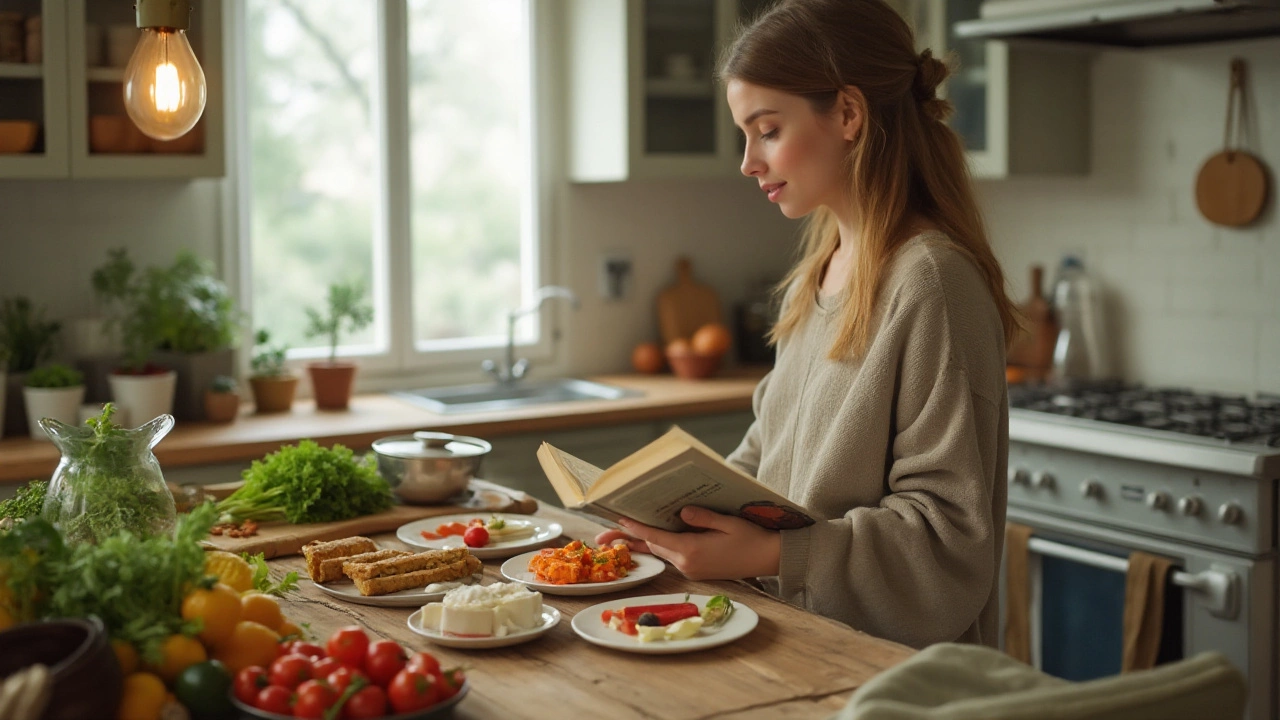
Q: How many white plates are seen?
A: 5